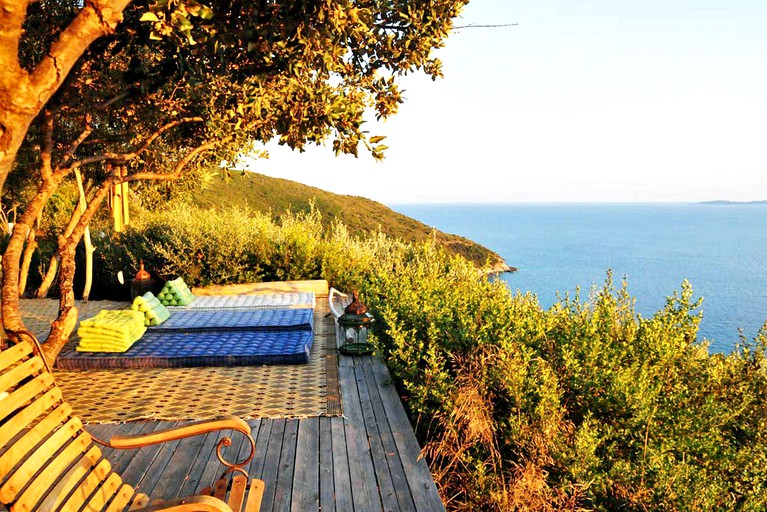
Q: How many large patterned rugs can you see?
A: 1